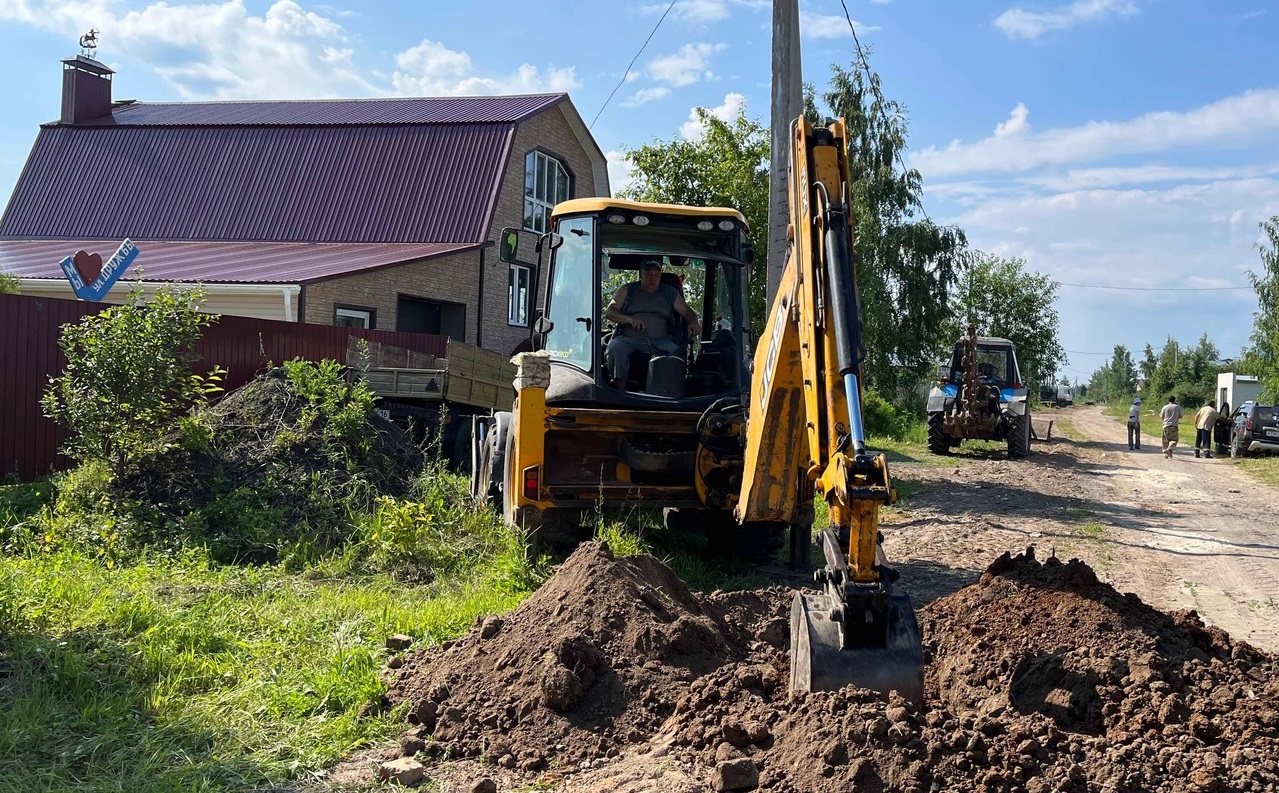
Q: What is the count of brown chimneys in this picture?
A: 1